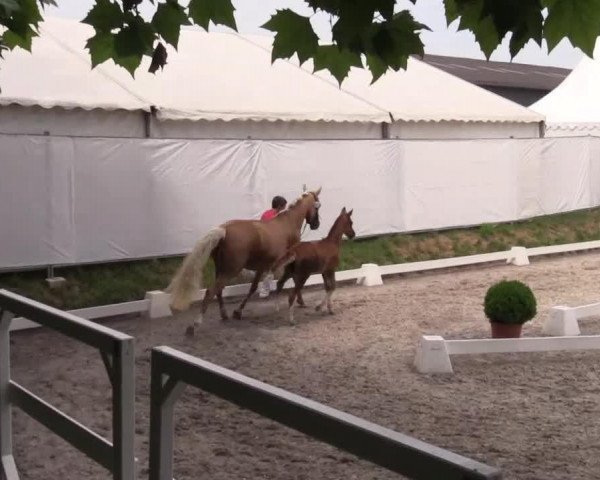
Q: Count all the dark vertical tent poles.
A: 3